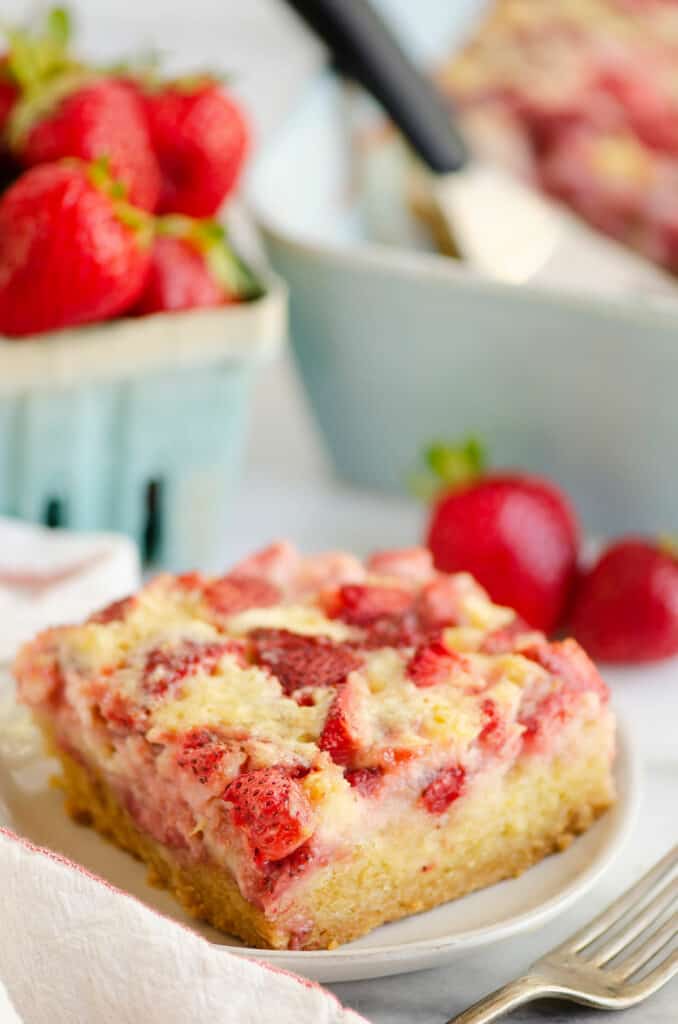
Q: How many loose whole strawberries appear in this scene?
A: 2